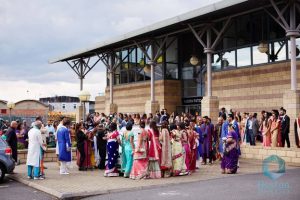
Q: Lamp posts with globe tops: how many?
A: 2